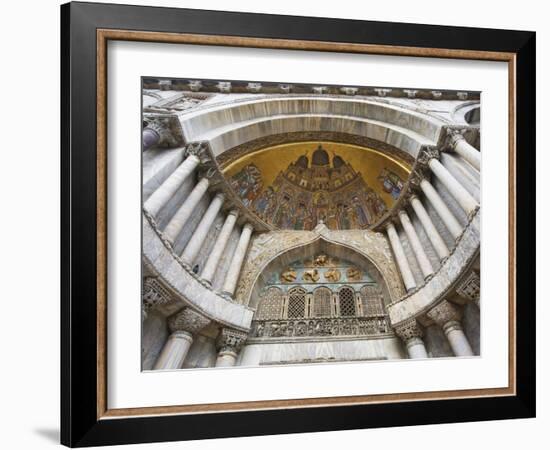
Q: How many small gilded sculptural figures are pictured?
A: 5